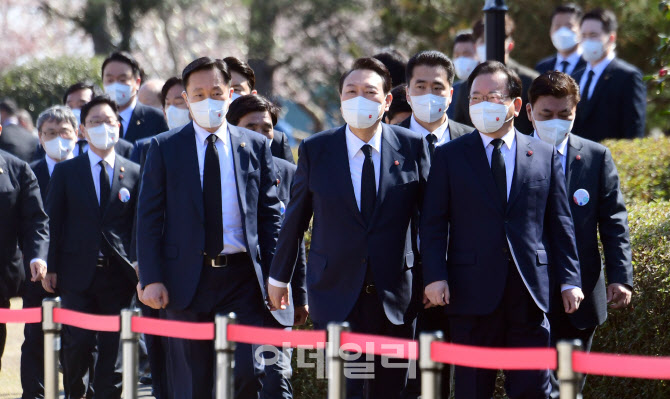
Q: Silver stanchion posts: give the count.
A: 6